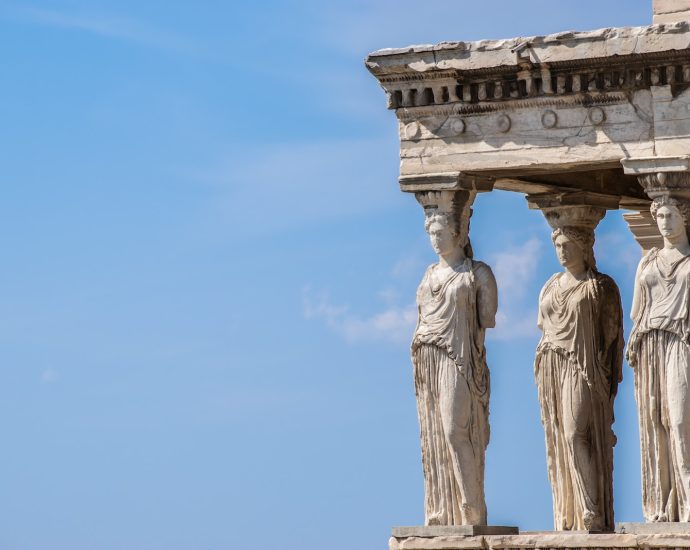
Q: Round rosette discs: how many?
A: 5